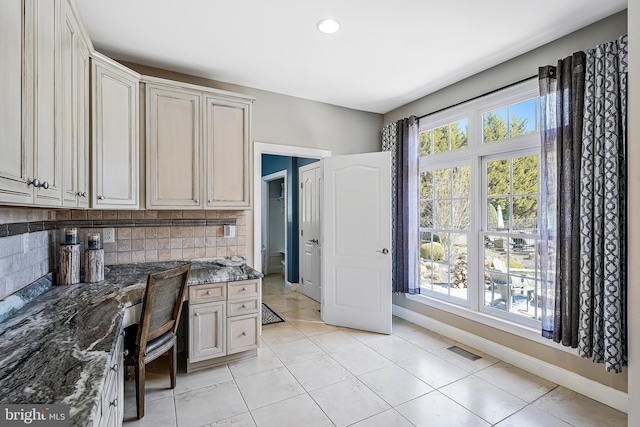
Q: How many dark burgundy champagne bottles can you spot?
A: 0